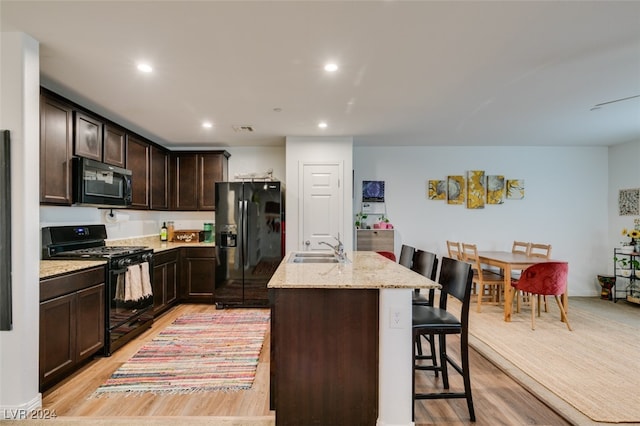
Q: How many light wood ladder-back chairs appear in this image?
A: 4